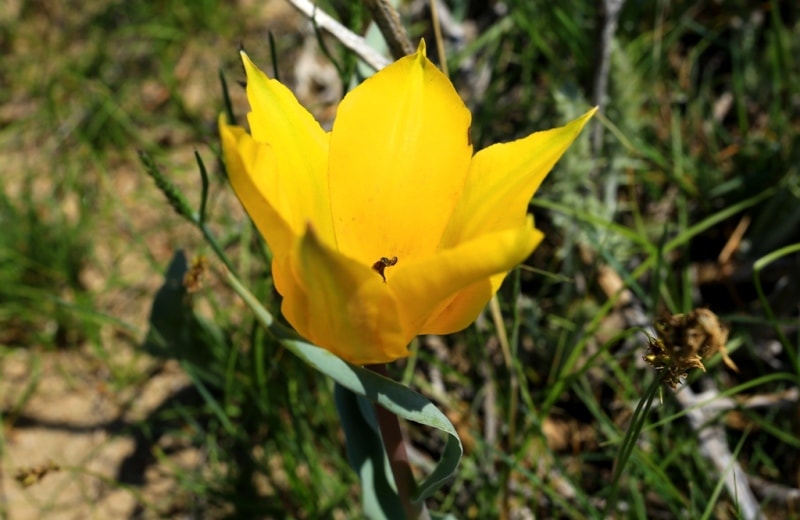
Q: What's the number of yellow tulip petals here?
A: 6